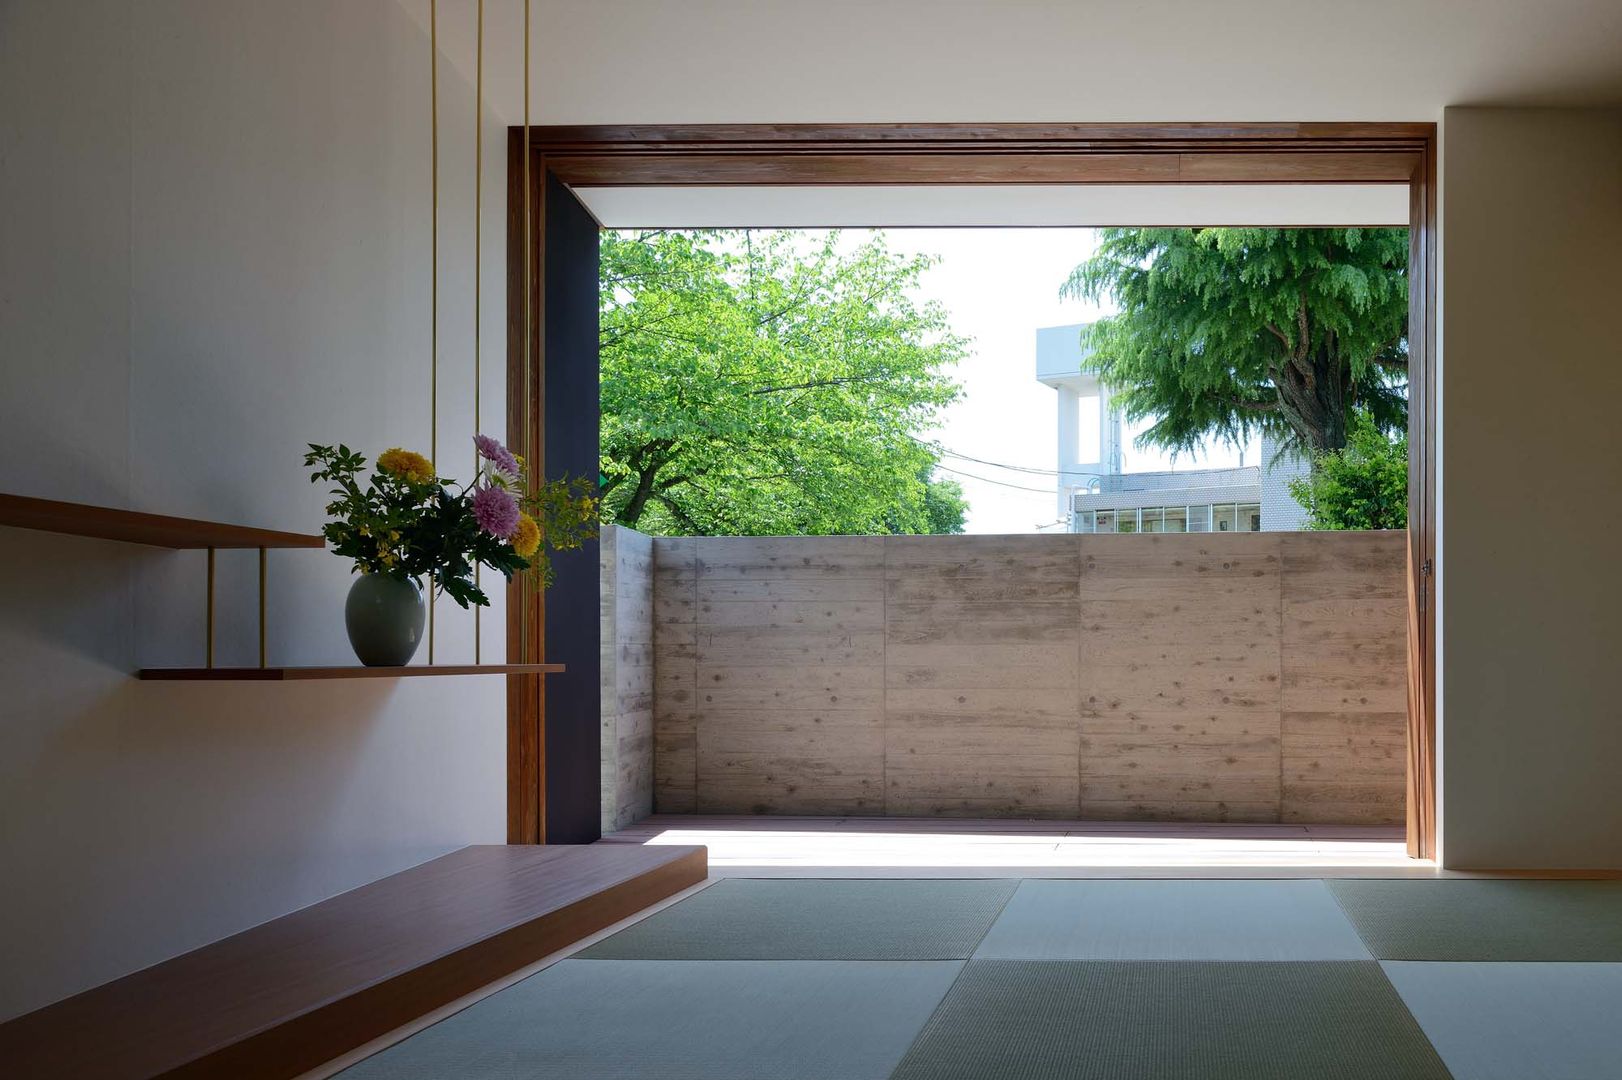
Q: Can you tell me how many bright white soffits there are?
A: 1